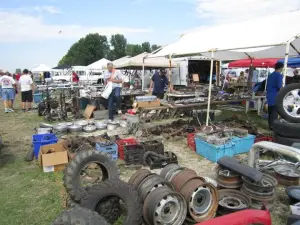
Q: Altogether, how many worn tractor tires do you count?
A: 3